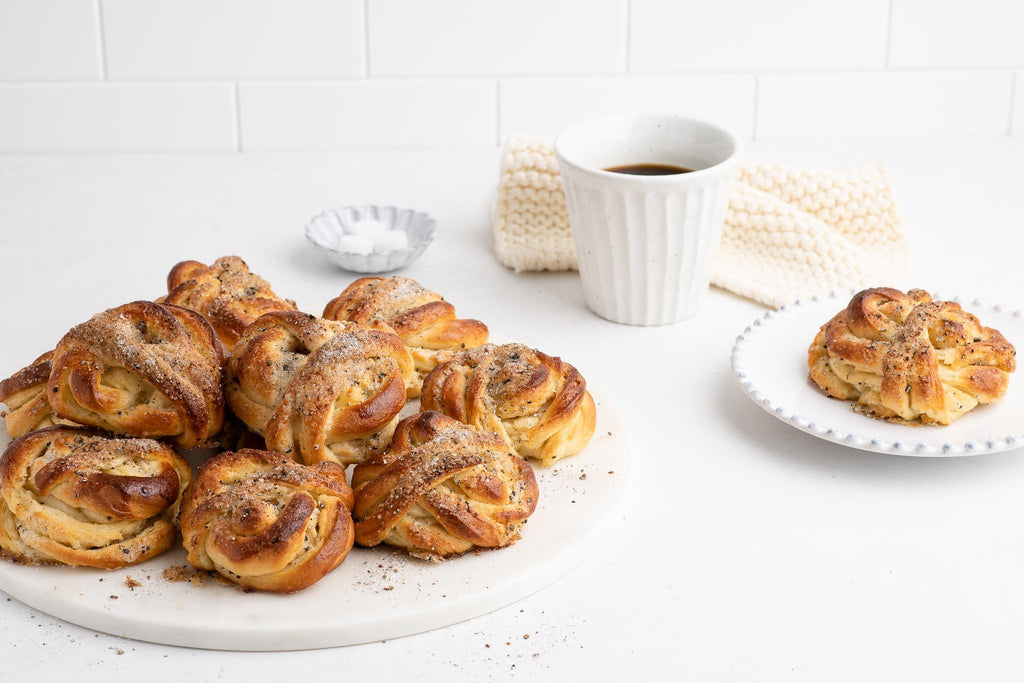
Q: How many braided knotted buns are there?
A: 10